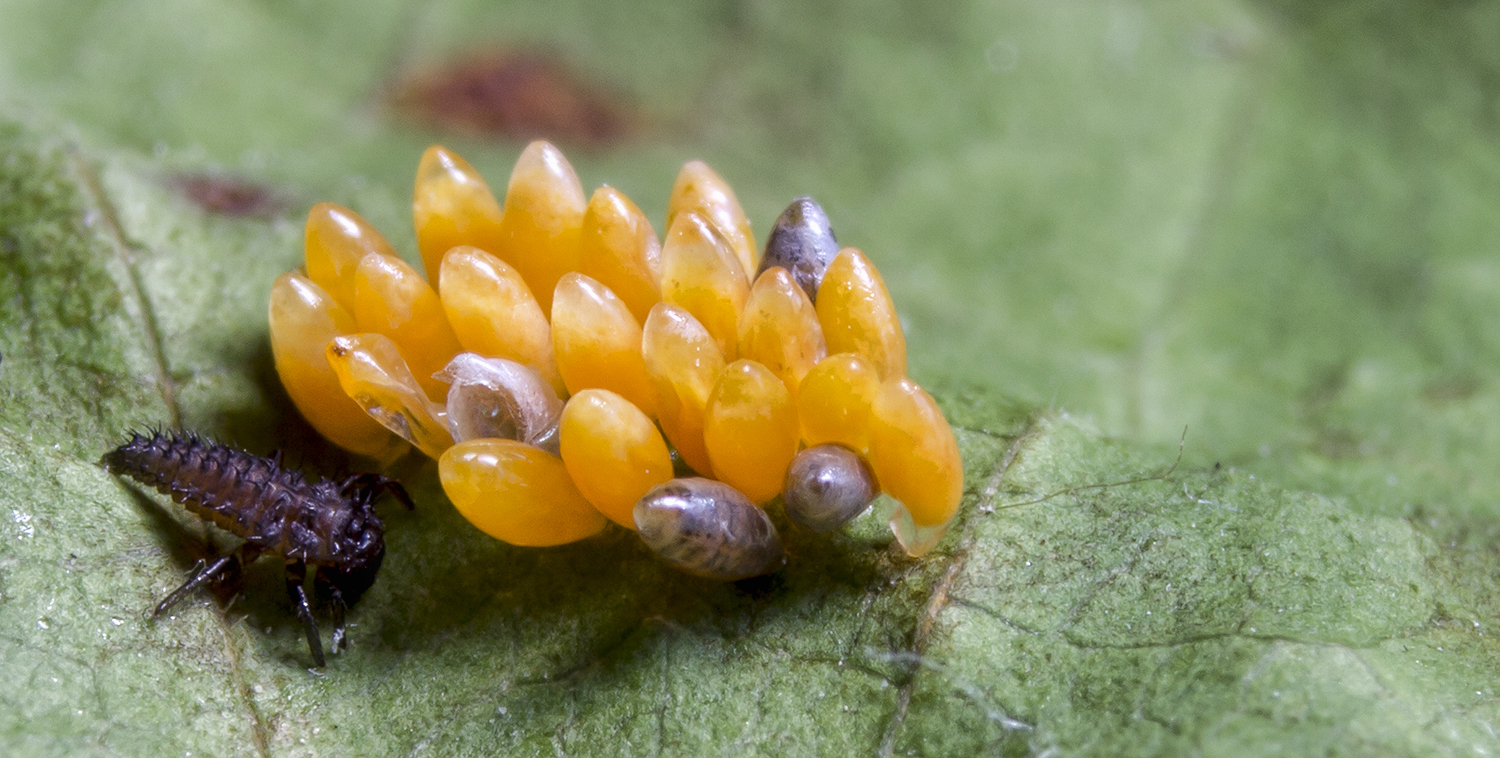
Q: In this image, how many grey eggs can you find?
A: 3